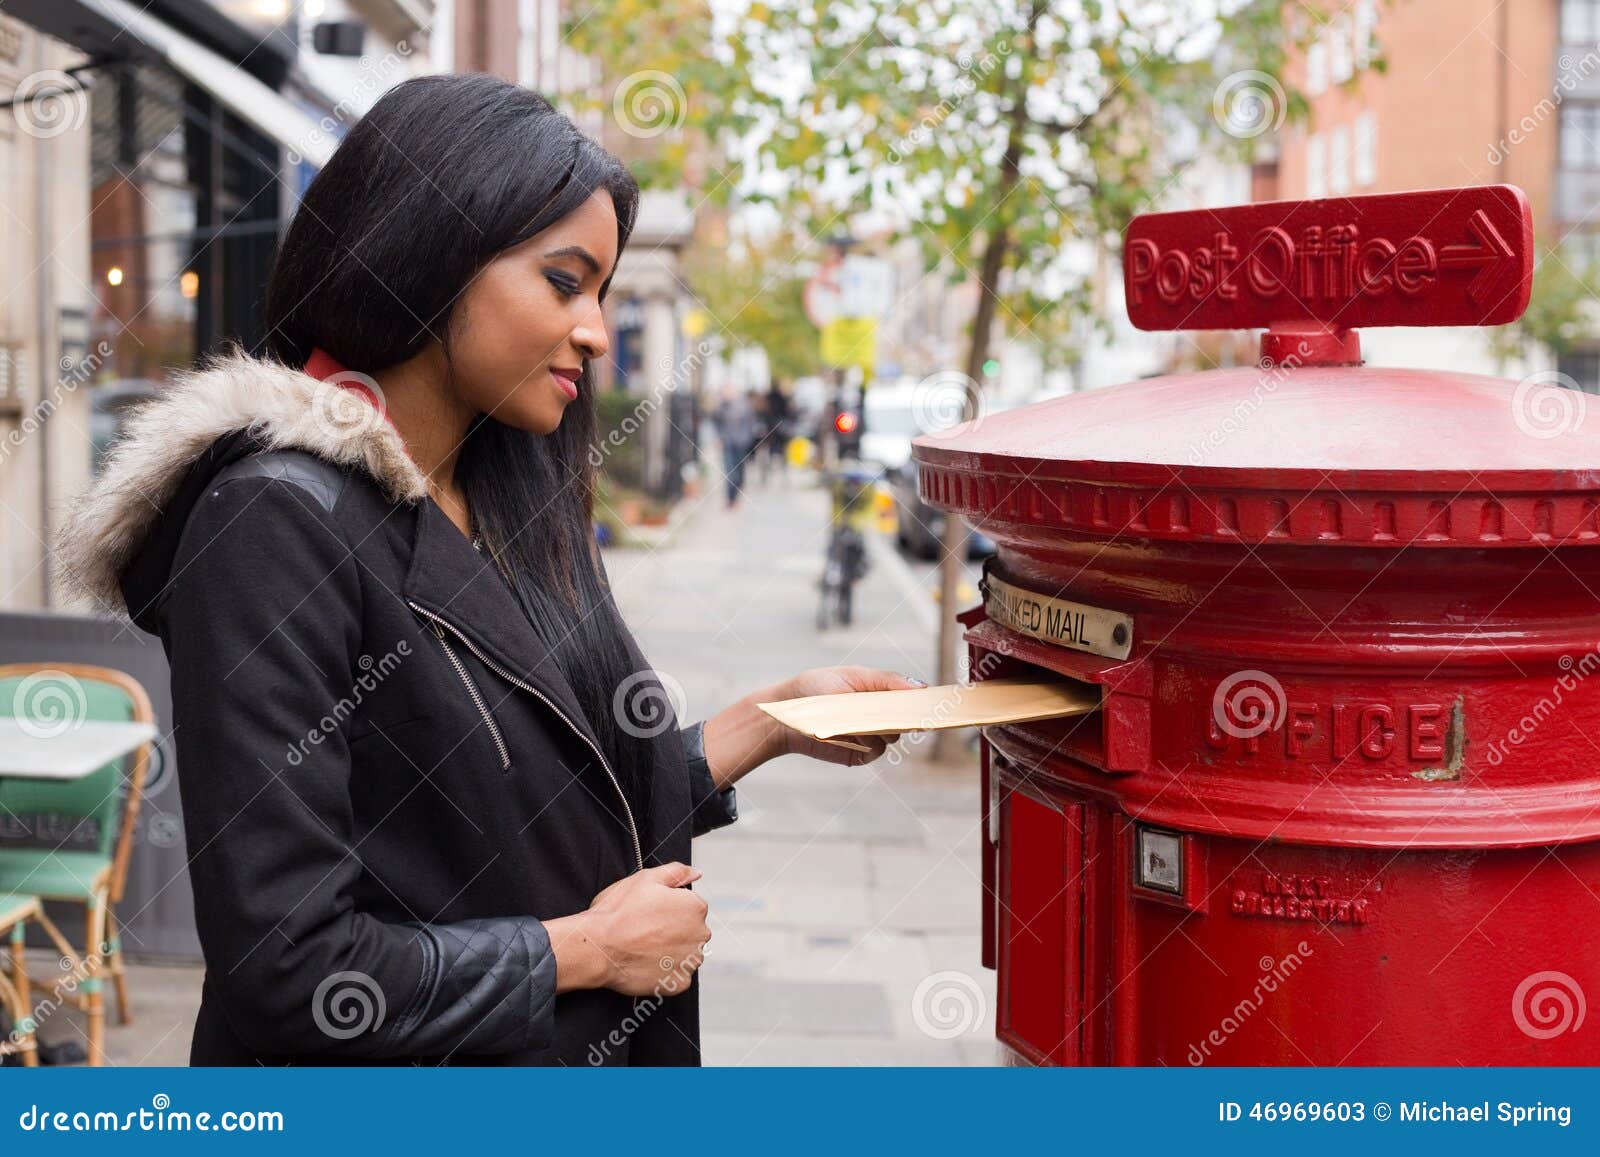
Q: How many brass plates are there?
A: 1